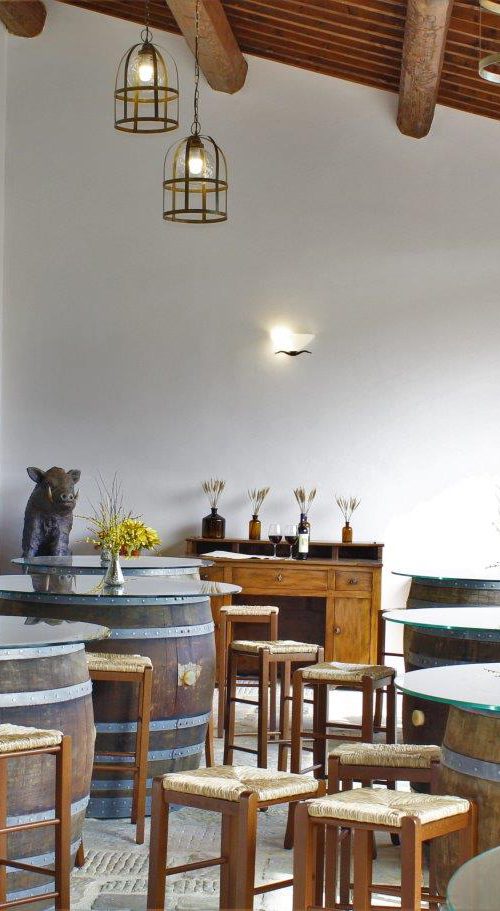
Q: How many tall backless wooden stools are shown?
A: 8